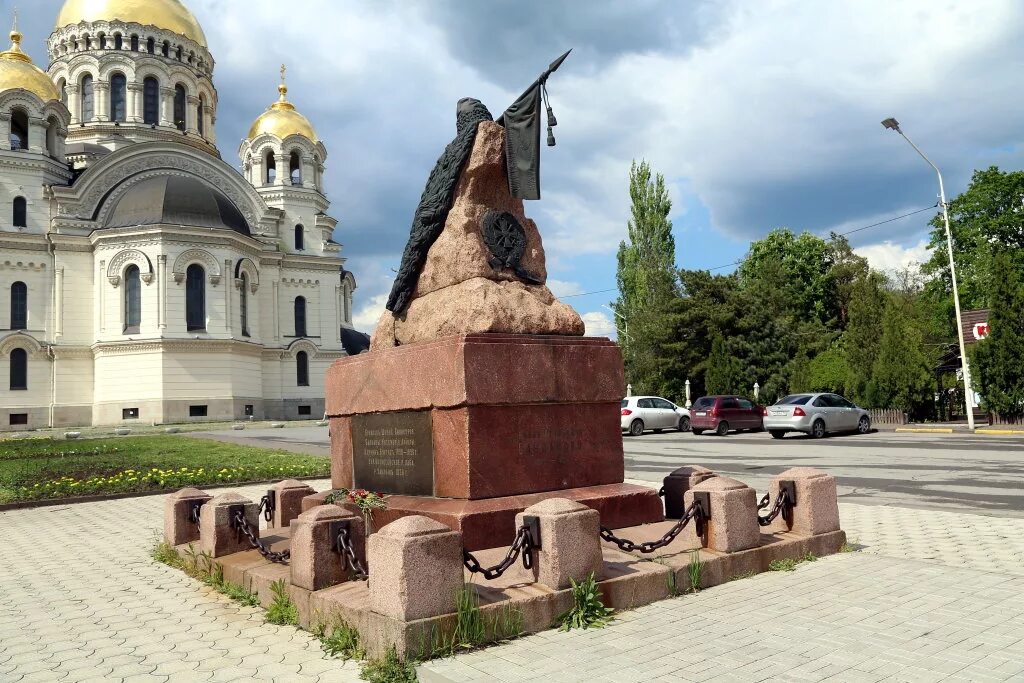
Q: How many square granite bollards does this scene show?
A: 9